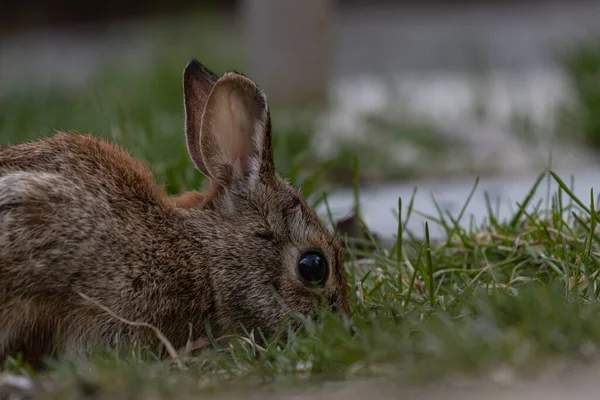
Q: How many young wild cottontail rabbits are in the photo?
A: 1